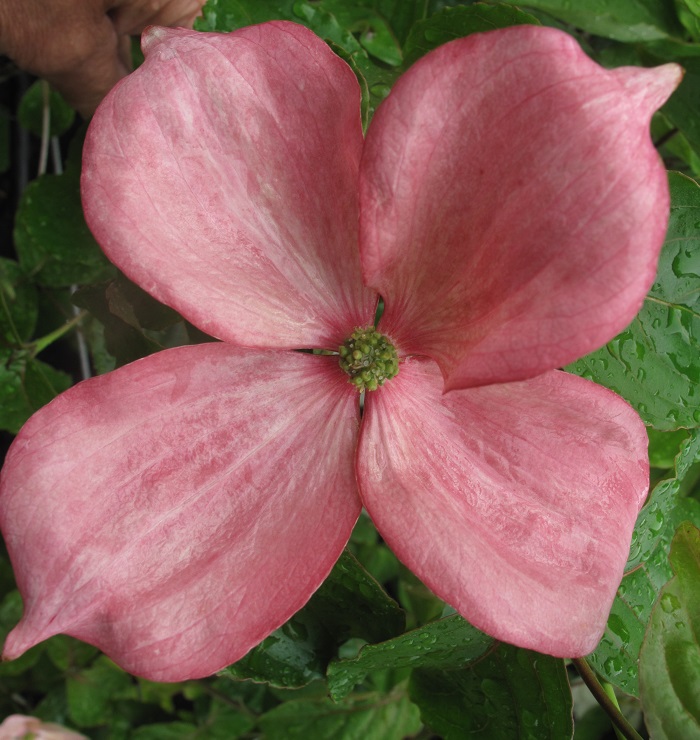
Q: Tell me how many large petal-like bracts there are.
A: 4